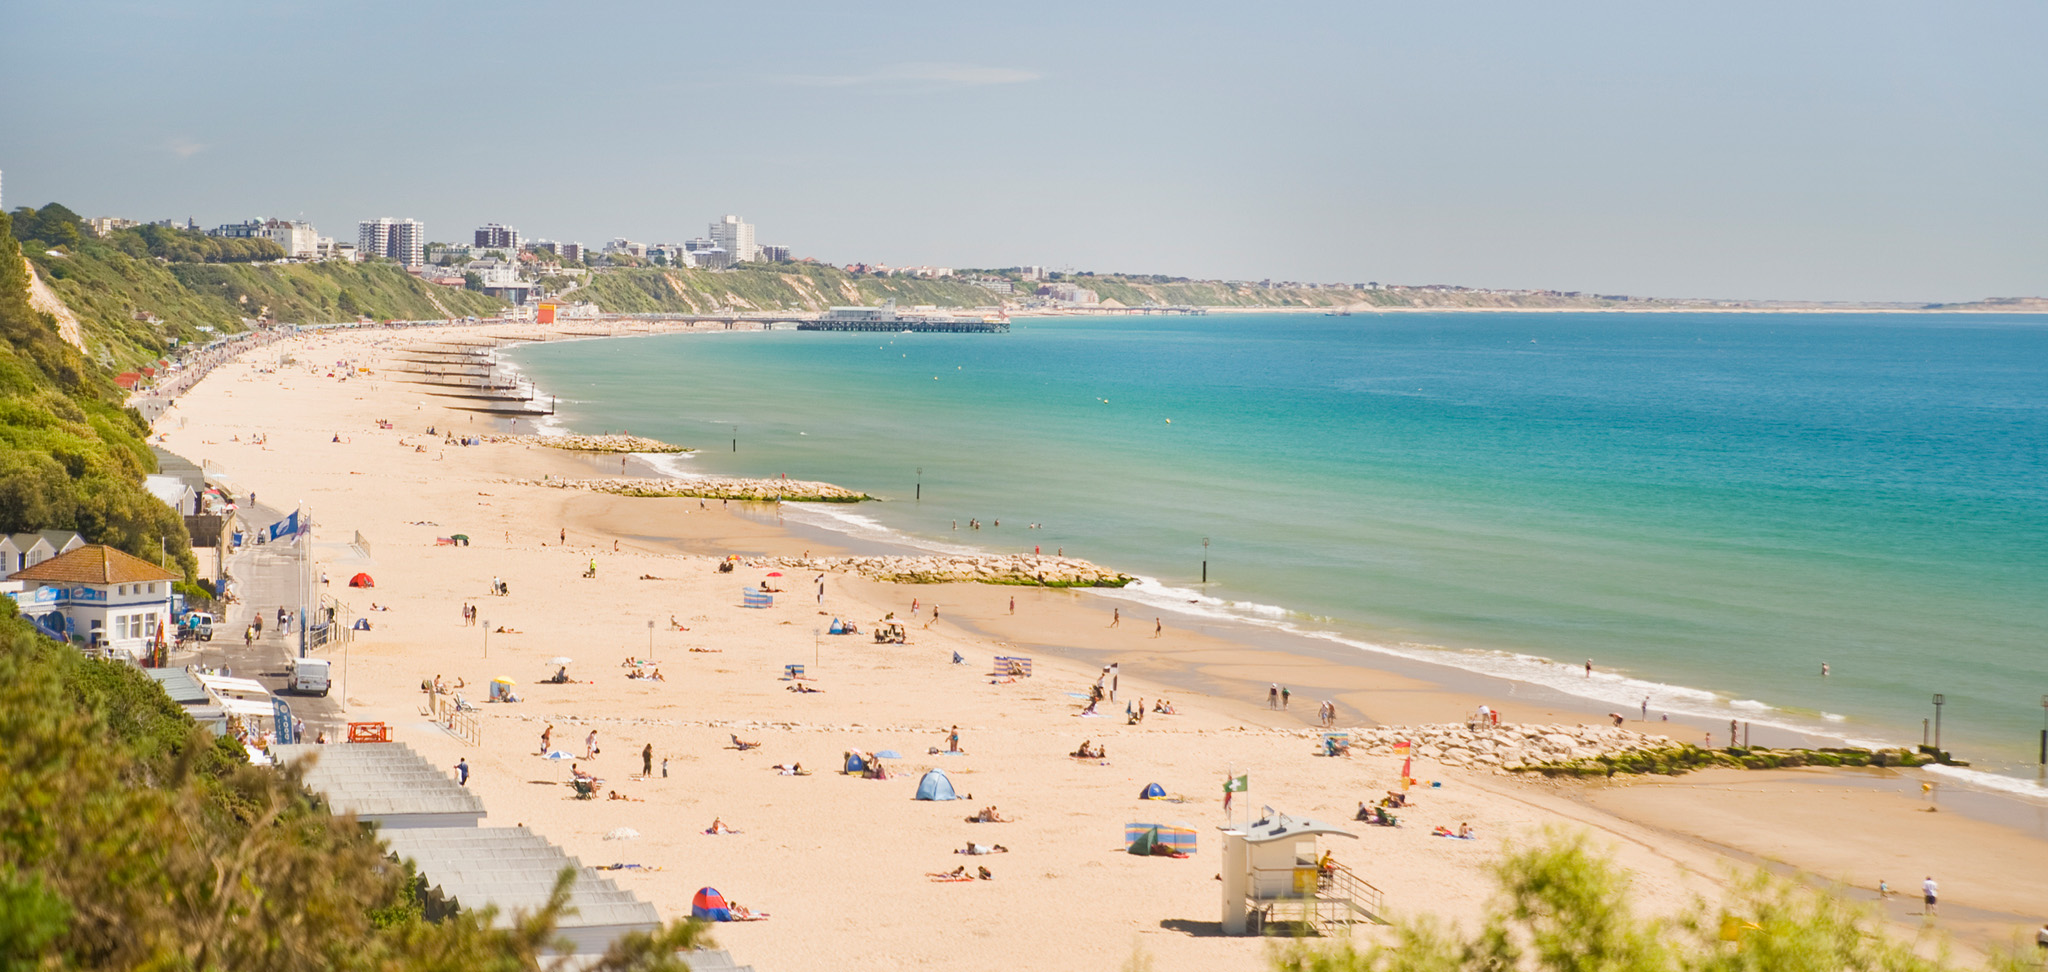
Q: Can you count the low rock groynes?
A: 4